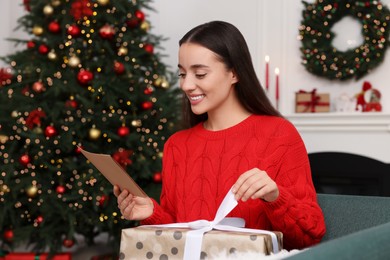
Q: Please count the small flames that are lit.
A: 2